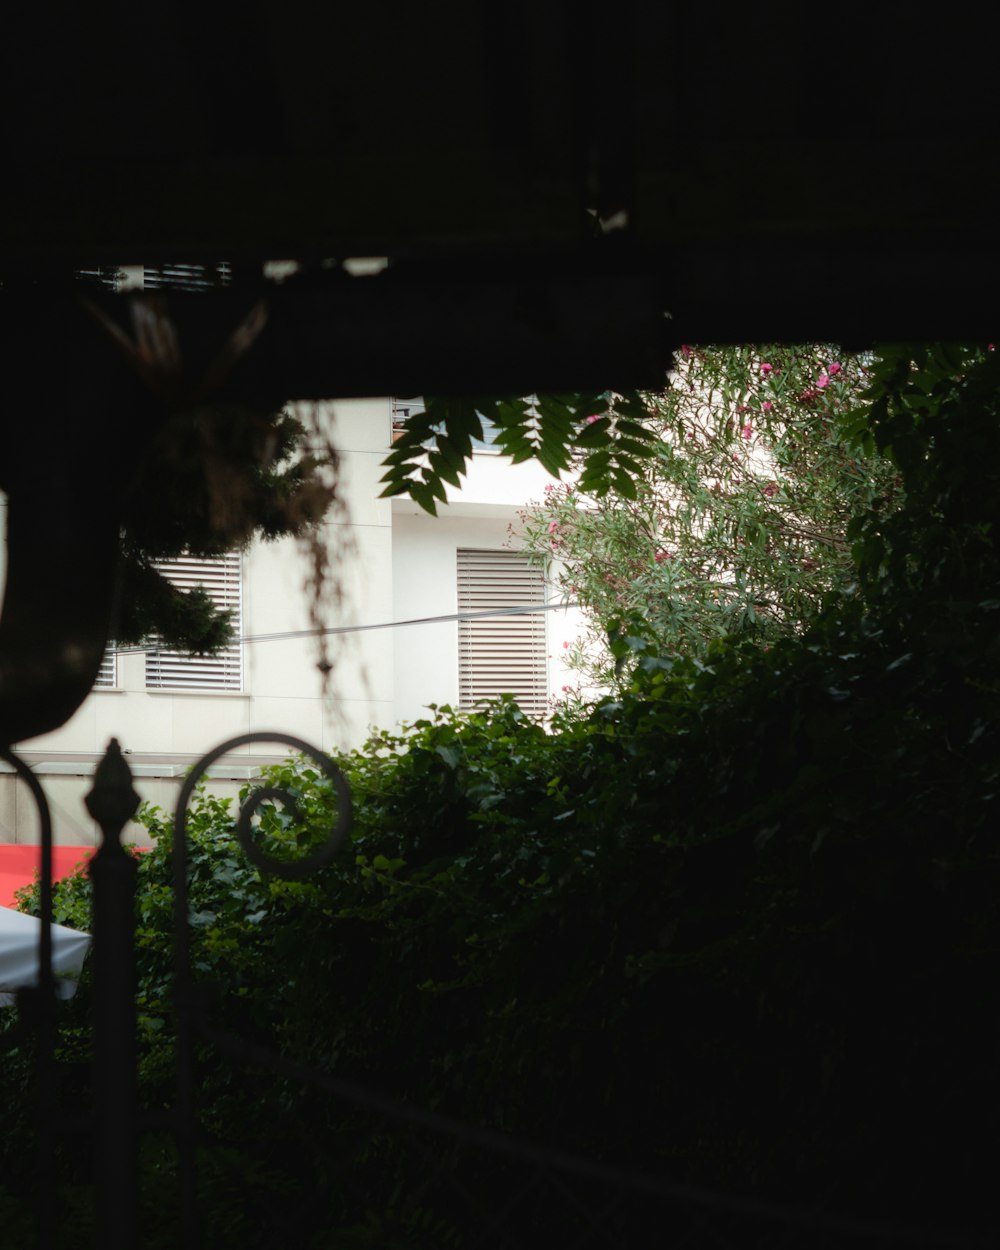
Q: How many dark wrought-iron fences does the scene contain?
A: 1